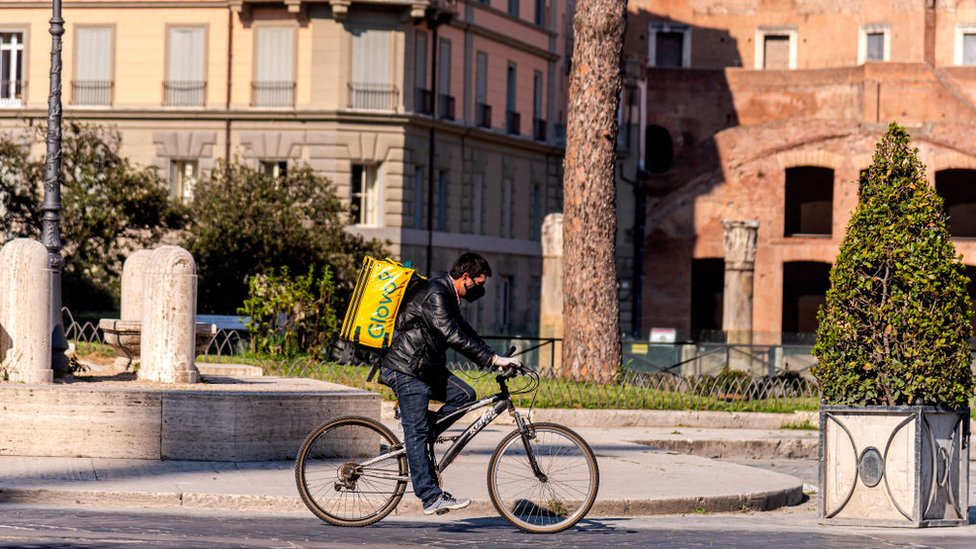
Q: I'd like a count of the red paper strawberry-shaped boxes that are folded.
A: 0